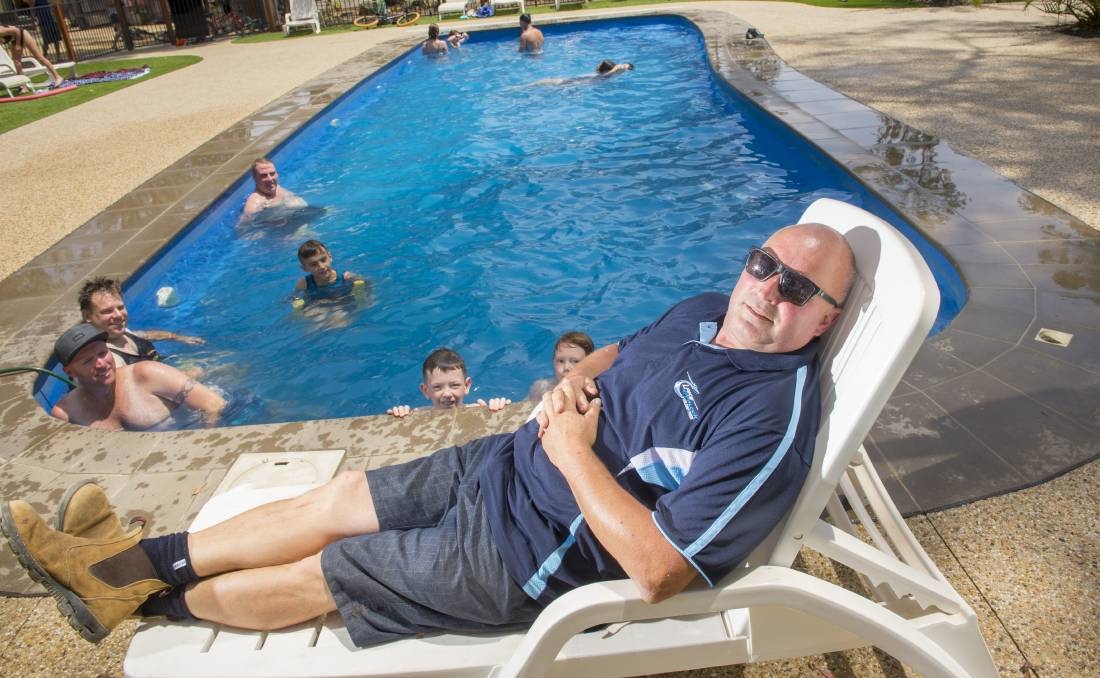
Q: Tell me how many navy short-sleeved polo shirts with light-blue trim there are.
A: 1